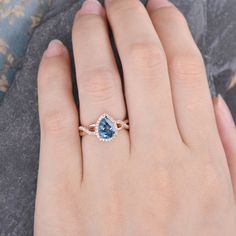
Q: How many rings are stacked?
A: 1